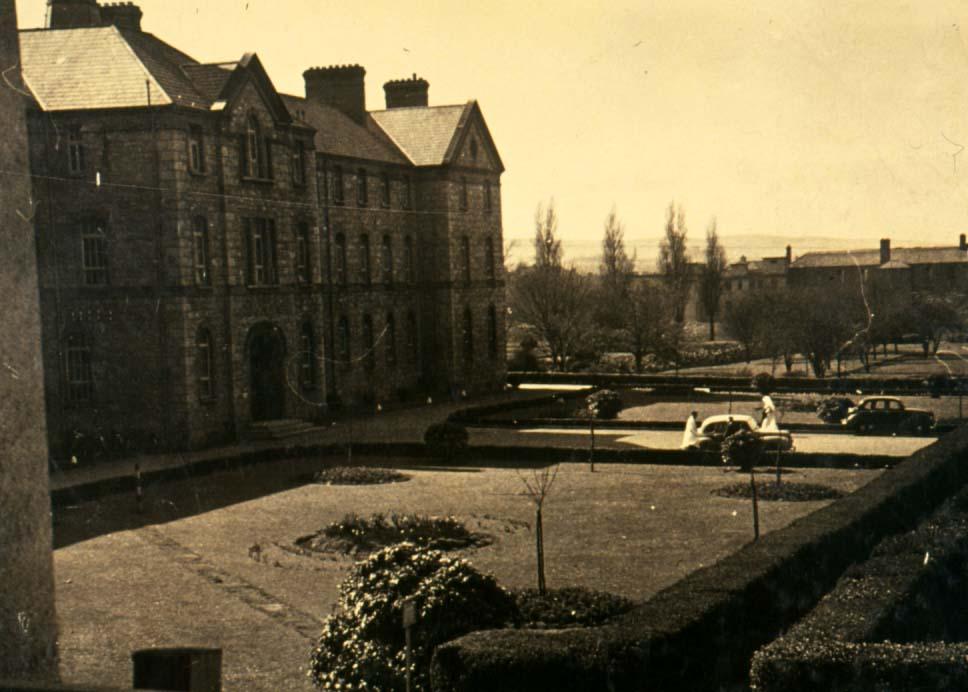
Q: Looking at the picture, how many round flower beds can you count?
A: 4